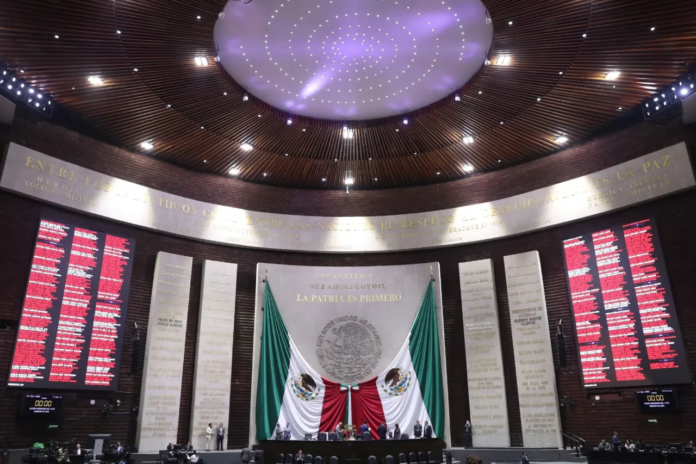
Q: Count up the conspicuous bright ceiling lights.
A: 12